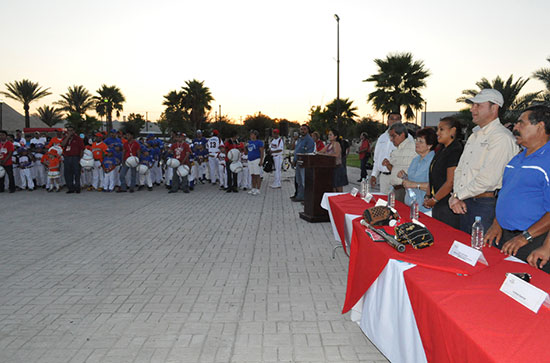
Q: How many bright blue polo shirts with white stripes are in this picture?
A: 1